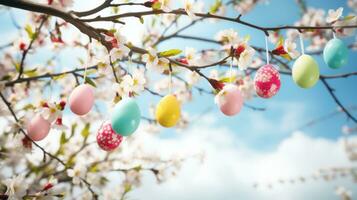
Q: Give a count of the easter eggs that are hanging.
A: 9